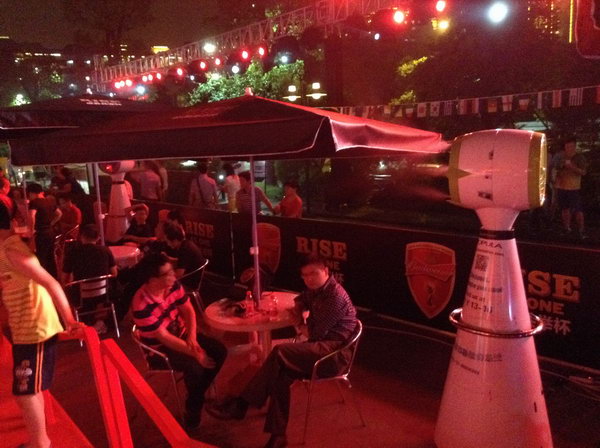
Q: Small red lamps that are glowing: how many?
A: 13